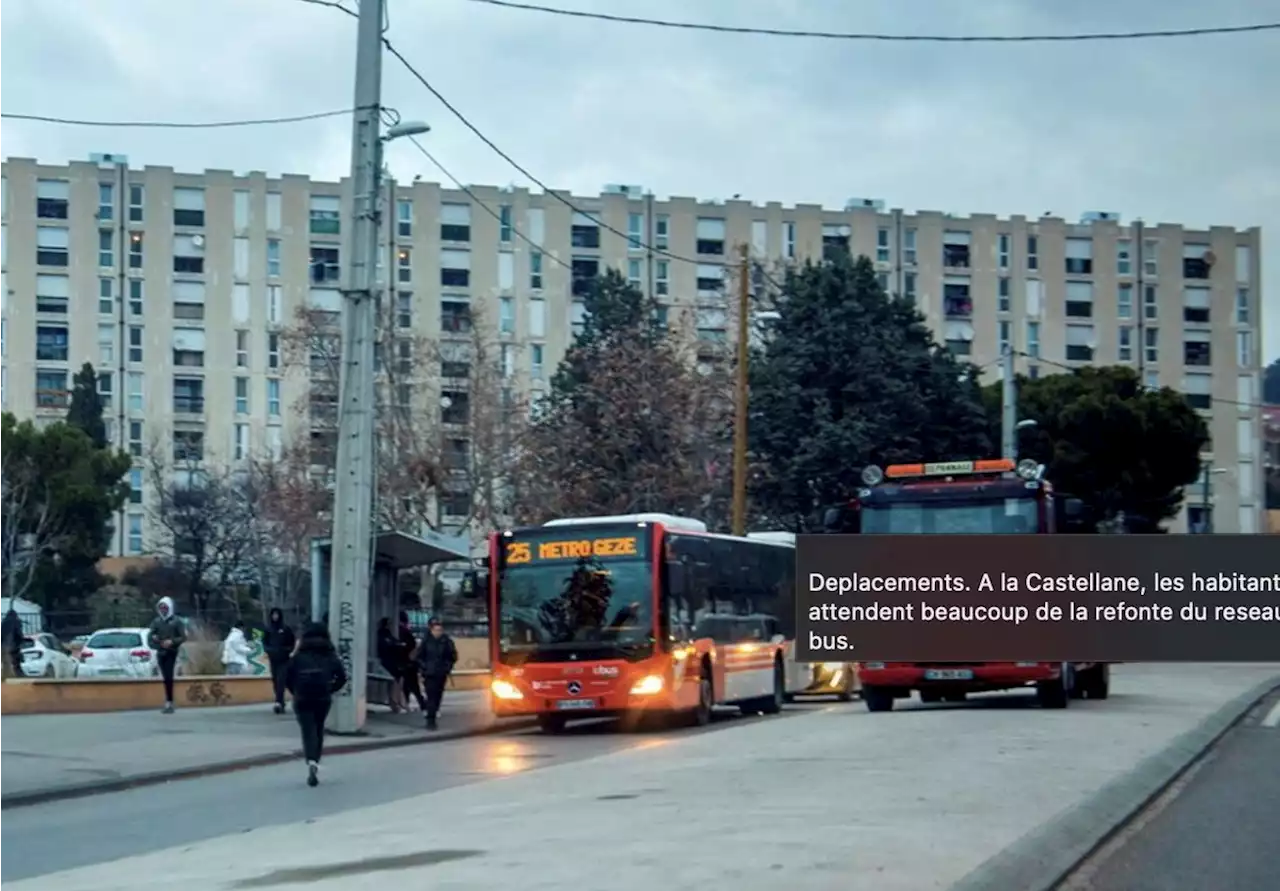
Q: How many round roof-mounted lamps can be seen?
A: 2